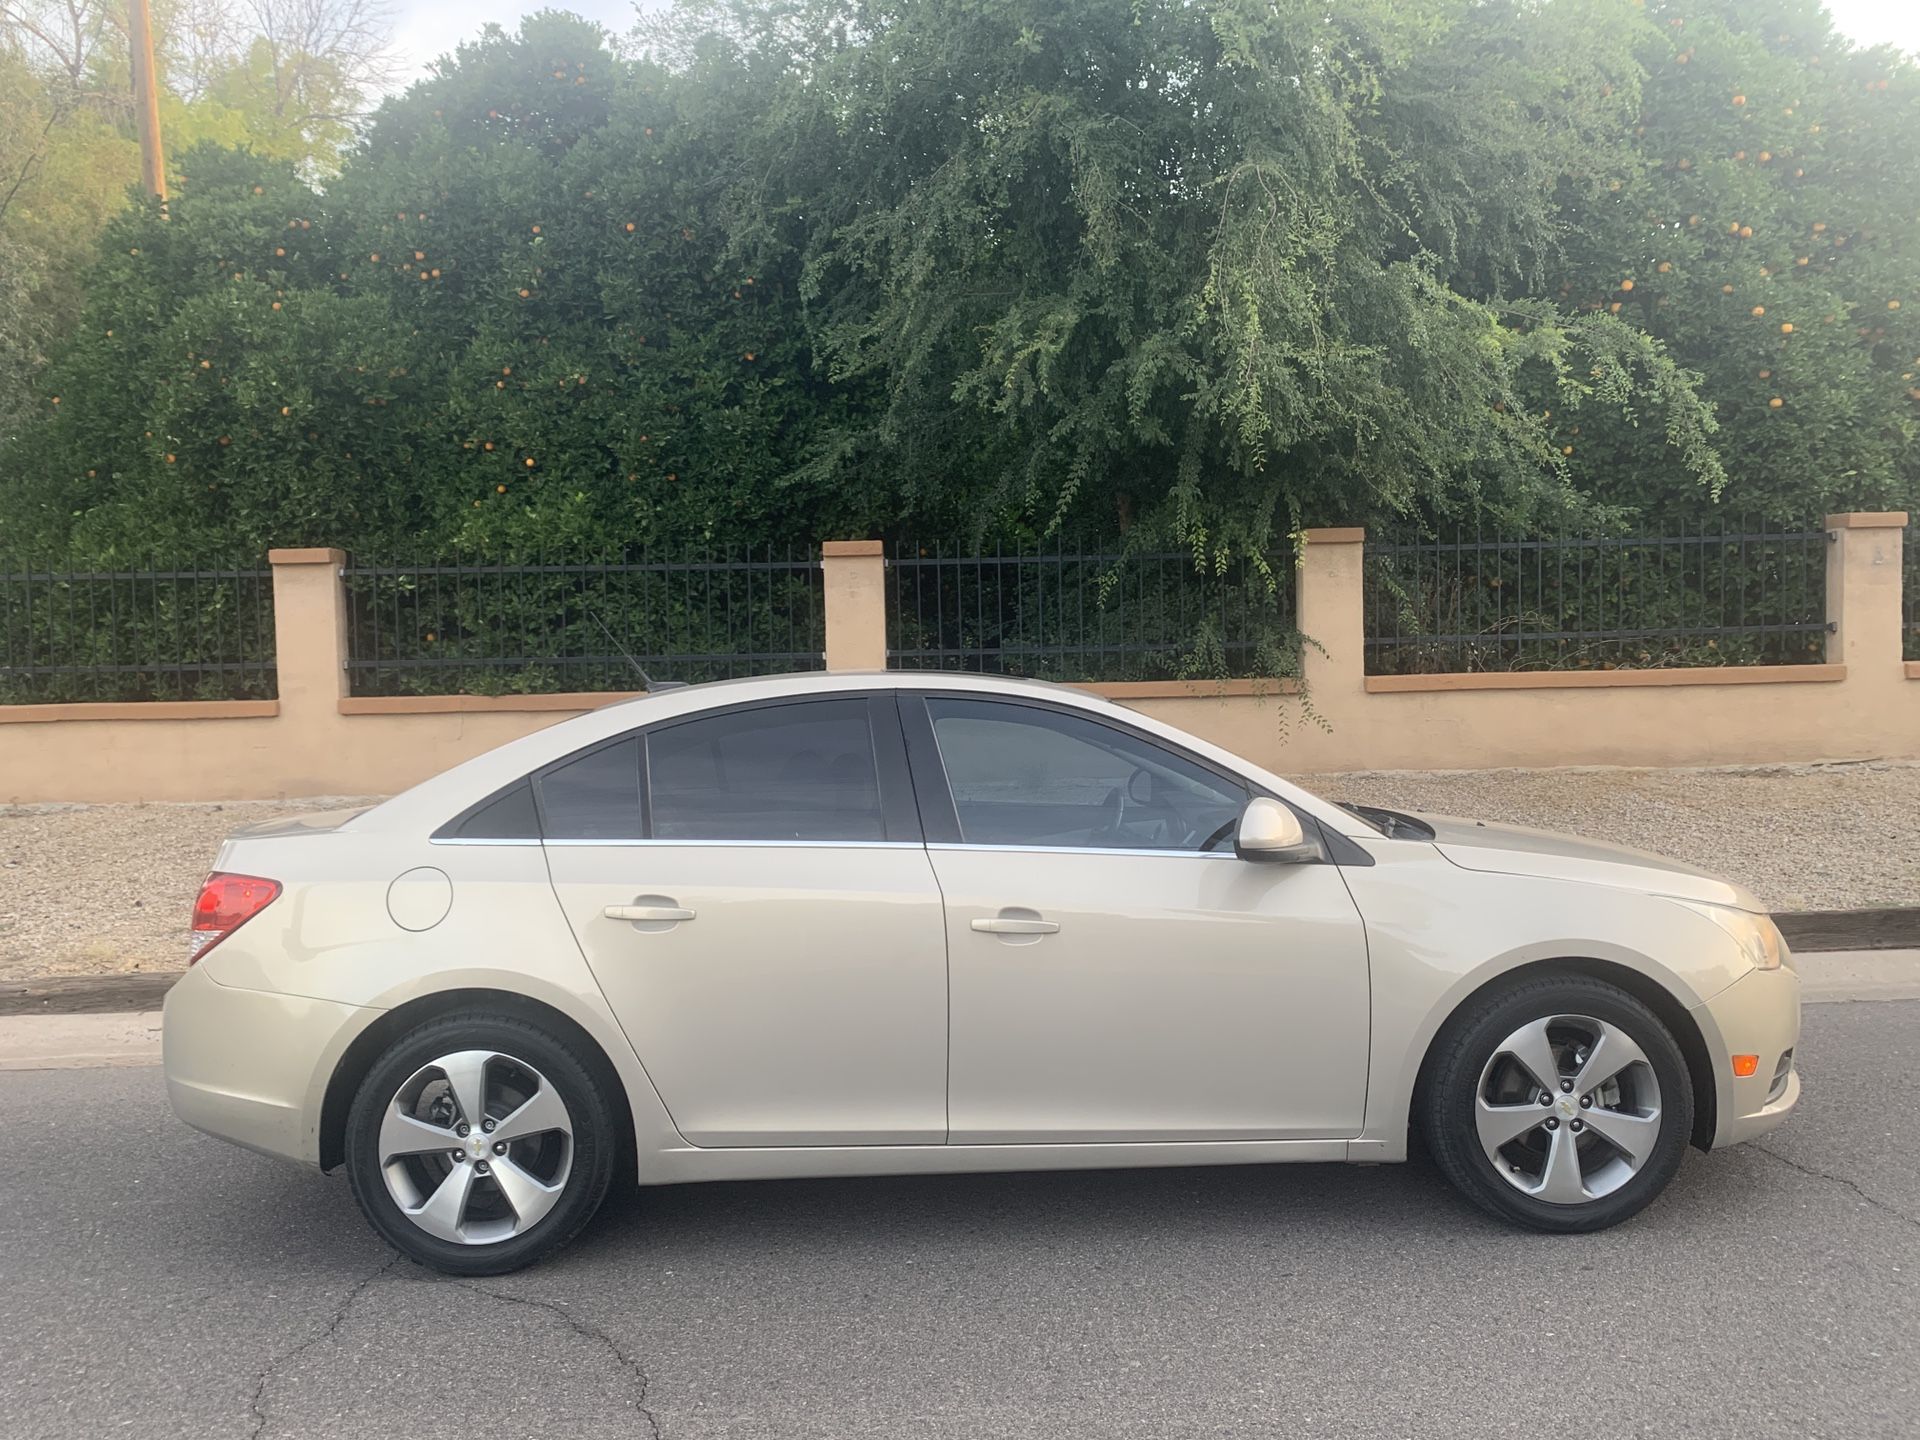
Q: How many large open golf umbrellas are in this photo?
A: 0